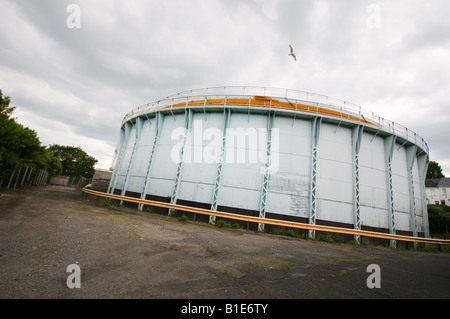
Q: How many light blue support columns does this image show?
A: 12